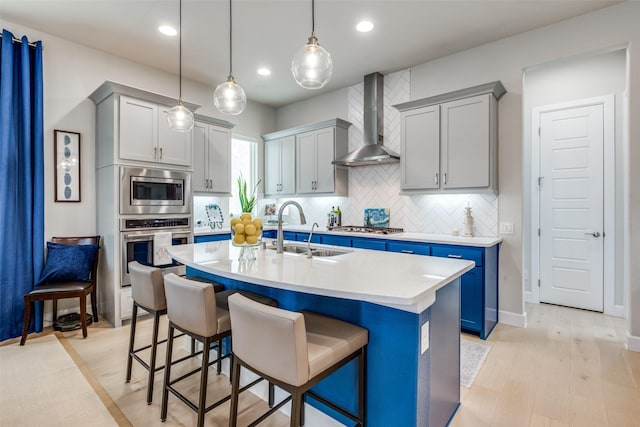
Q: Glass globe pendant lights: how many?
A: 3